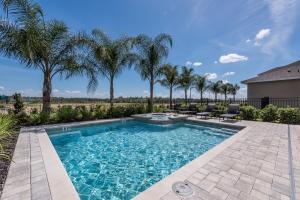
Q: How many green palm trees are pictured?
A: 9